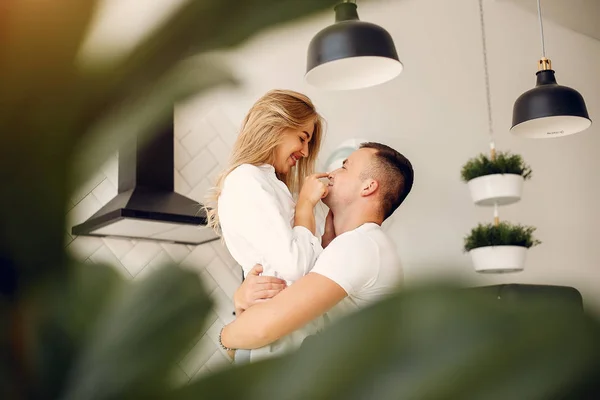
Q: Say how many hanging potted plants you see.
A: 2